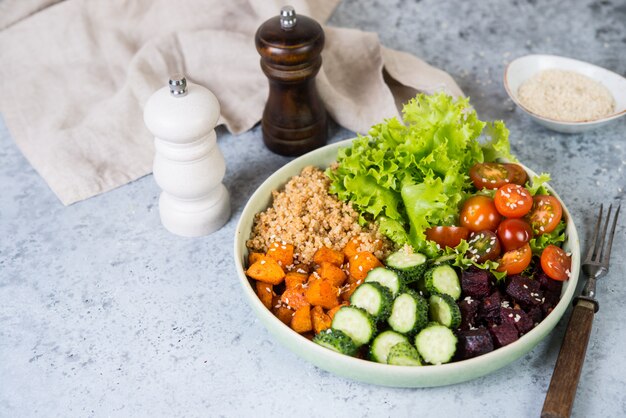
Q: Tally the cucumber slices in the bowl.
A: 11